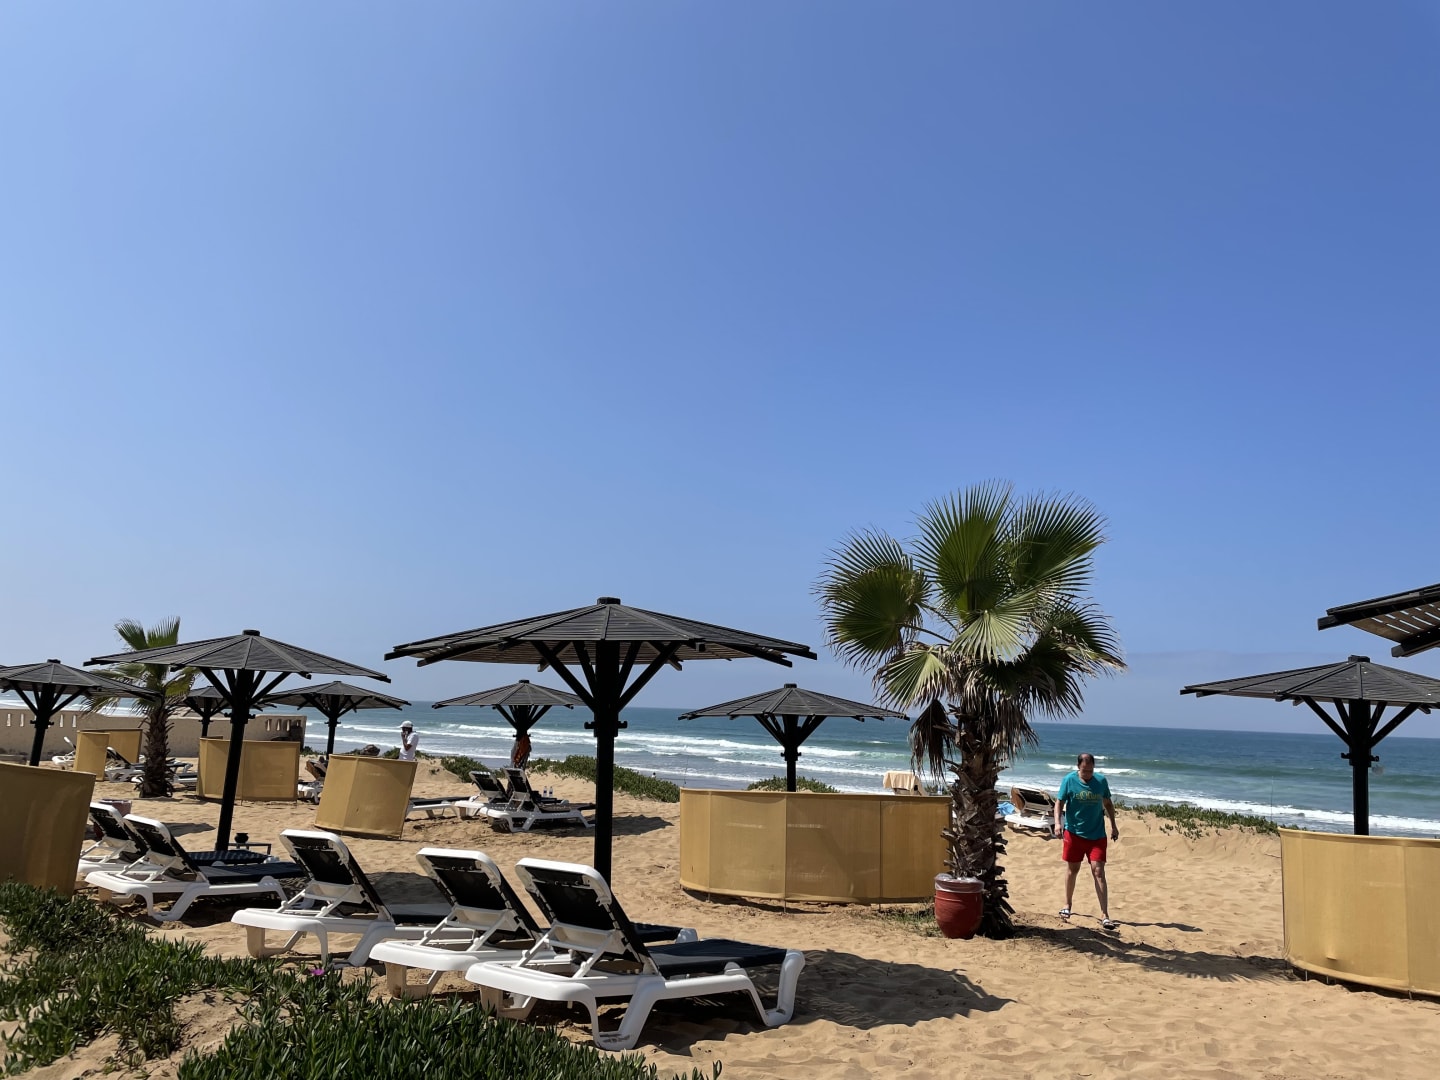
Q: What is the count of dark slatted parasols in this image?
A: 9